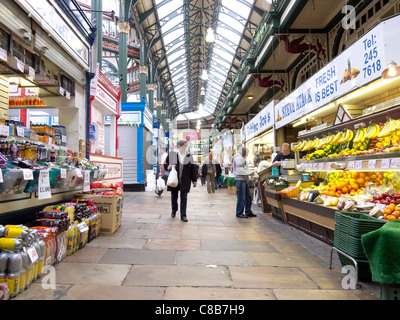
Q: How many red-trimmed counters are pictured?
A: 1